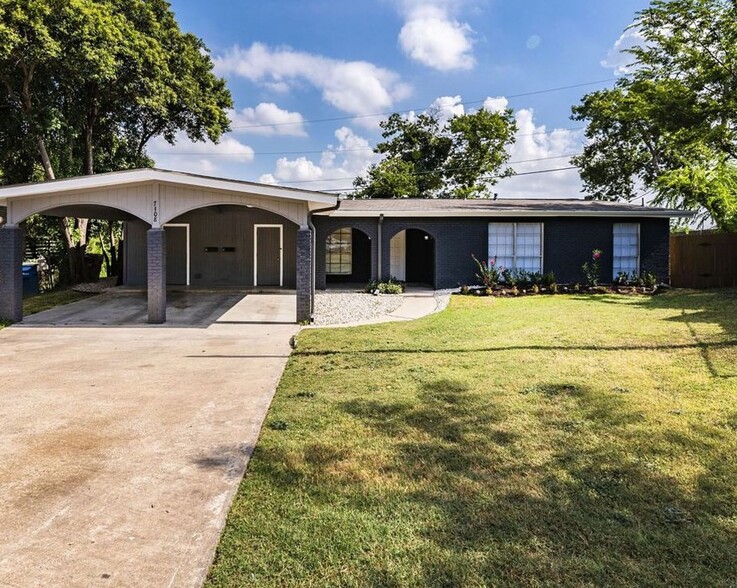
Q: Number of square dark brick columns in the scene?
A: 3